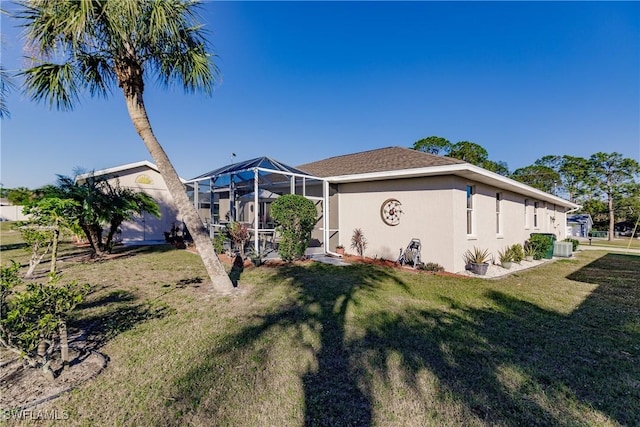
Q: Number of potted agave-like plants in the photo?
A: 3